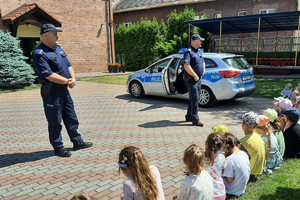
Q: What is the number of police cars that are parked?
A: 1